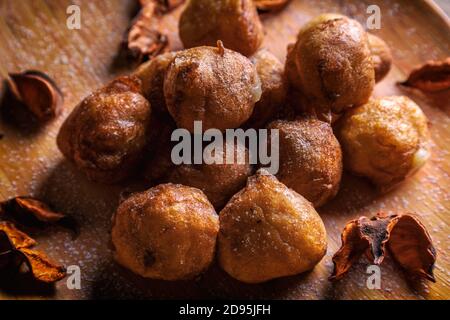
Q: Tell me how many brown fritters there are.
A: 12